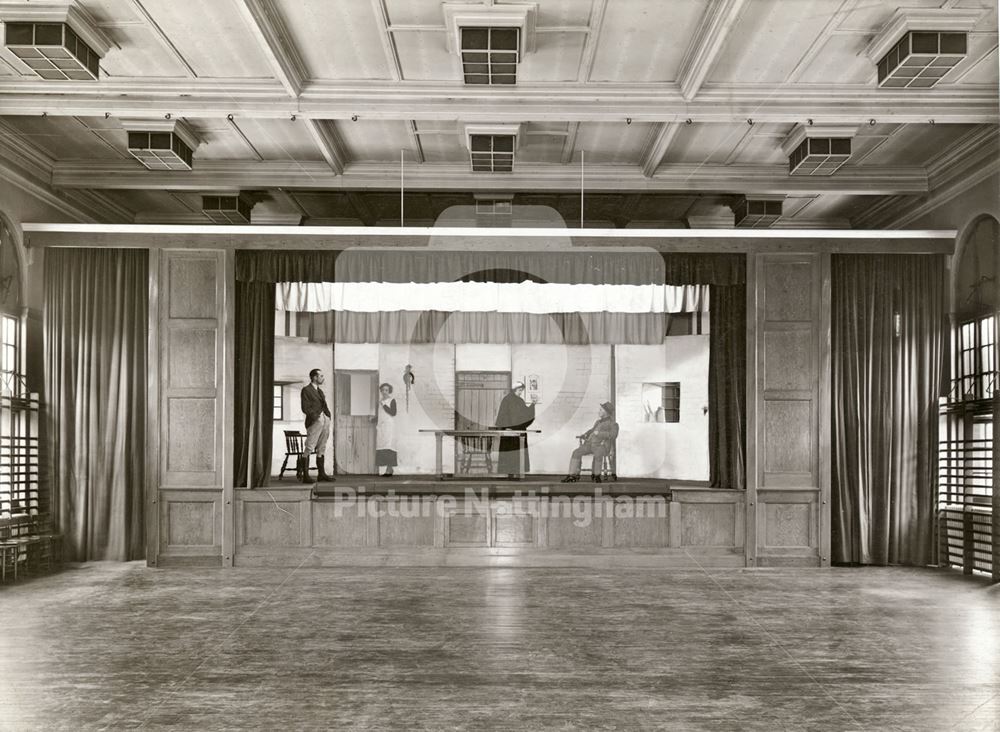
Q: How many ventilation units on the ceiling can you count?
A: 9